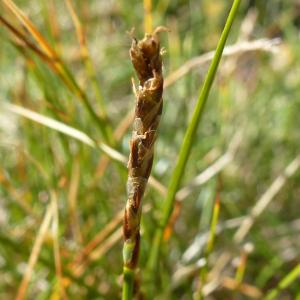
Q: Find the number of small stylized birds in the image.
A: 0